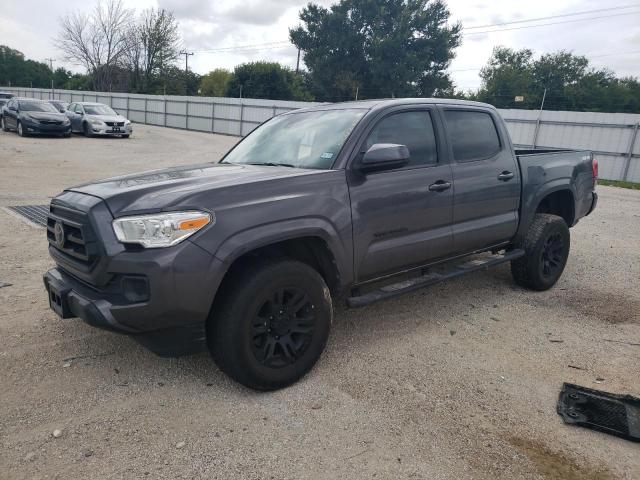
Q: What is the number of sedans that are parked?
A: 2